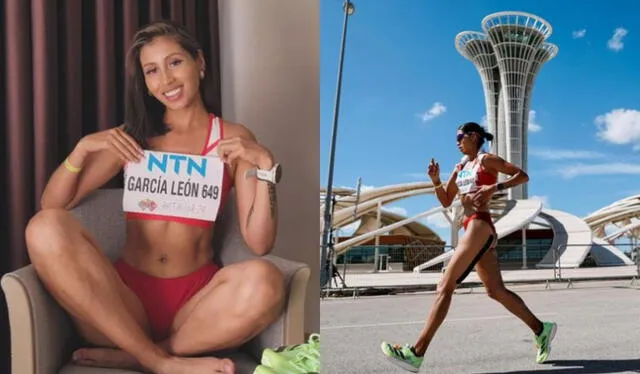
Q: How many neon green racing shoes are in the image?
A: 4